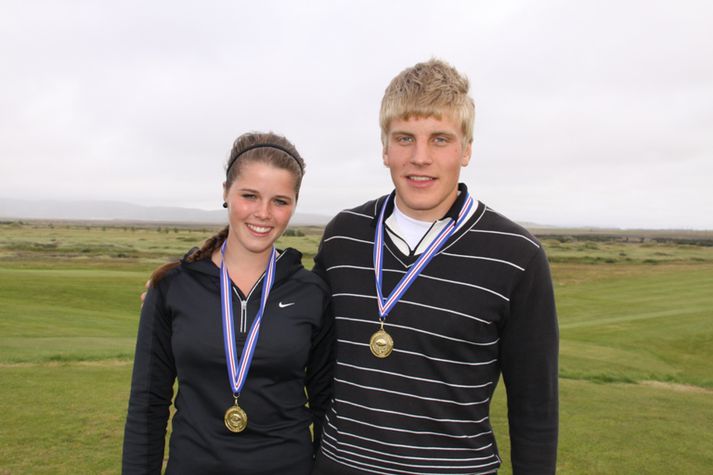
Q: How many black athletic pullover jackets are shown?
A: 1